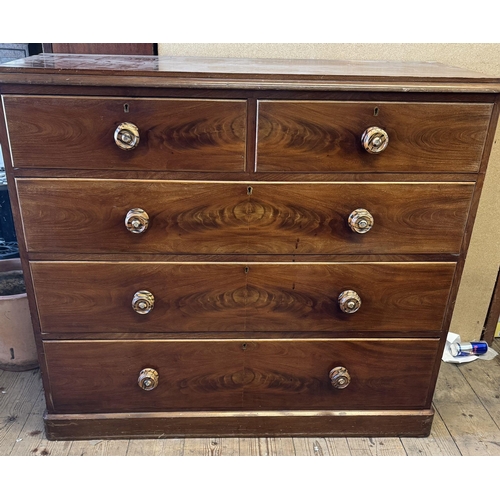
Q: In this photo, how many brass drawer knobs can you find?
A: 8